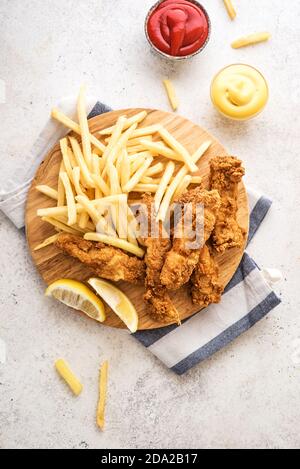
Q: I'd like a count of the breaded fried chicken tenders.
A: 5